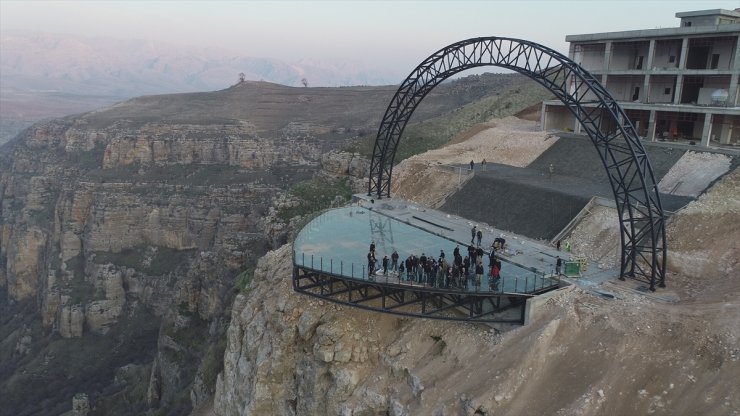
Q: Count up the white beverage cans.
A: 0